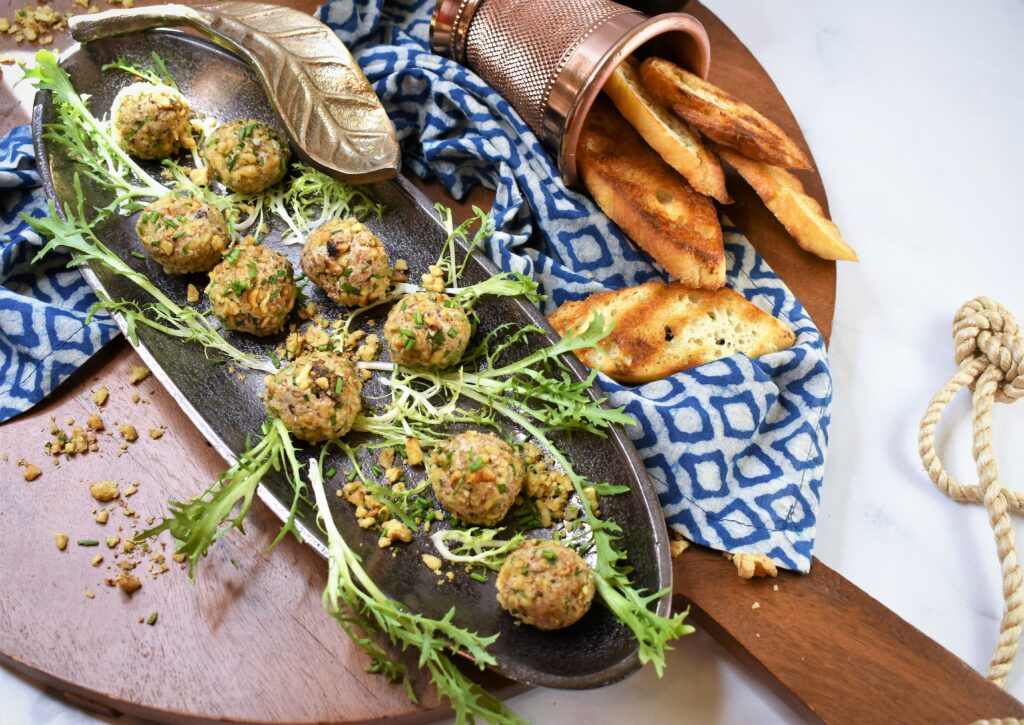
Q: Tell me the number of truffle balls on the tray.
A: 9